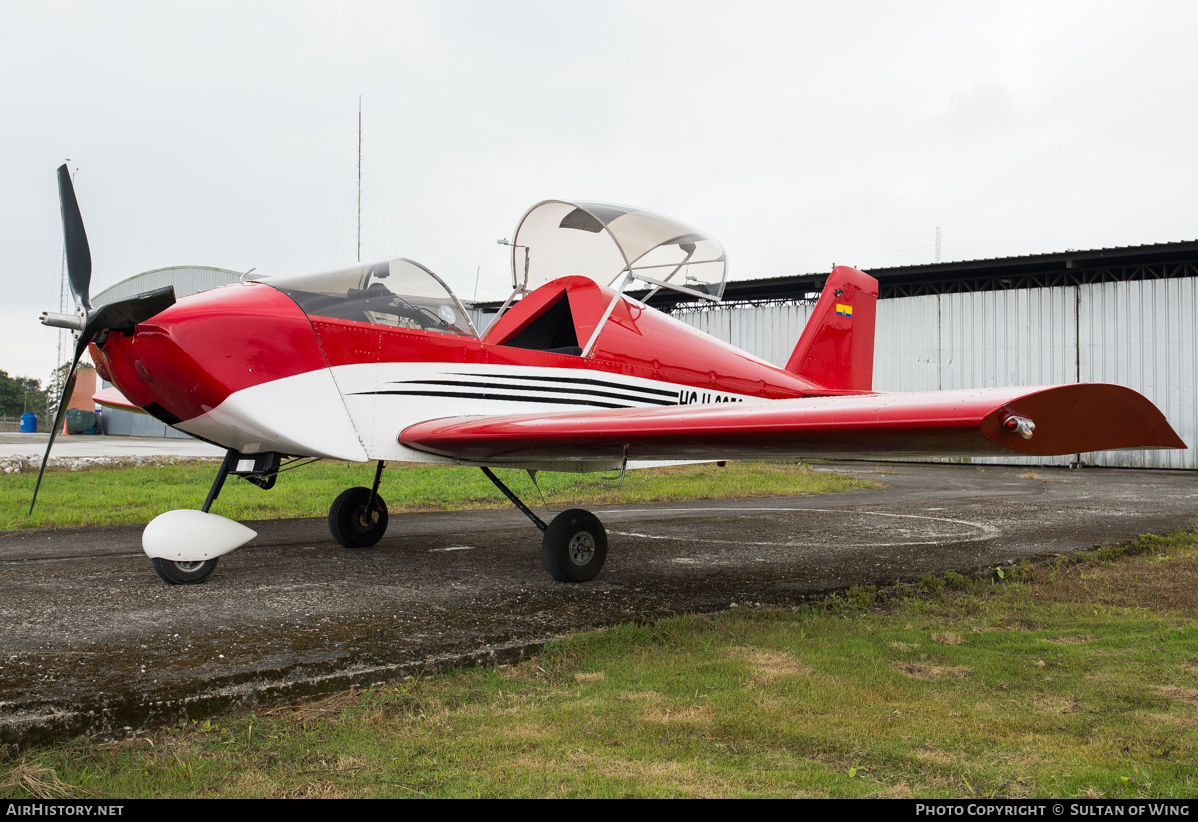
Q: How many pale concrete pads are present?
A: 1